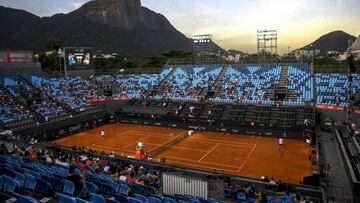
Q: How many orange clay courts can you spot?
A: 1